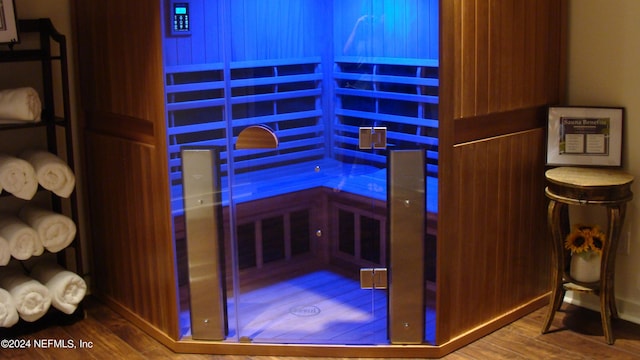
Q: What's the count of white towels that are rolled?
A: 9